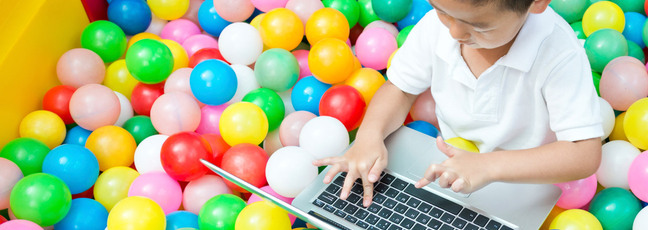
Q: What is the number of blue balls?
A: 11